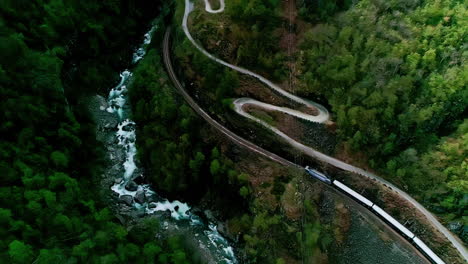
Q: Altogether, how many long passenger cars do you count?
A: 3